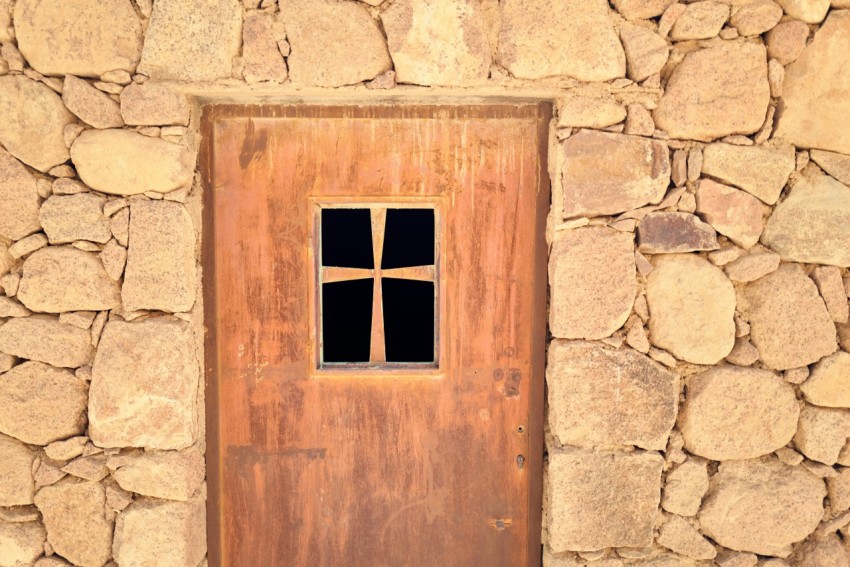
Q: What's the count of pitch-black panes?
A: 4